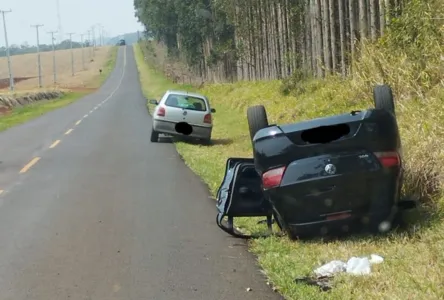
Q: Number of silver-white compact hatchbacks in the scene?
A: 1